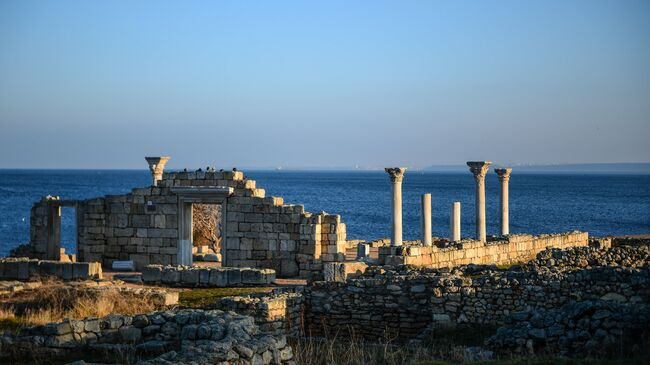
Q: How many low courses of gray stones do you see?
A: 2